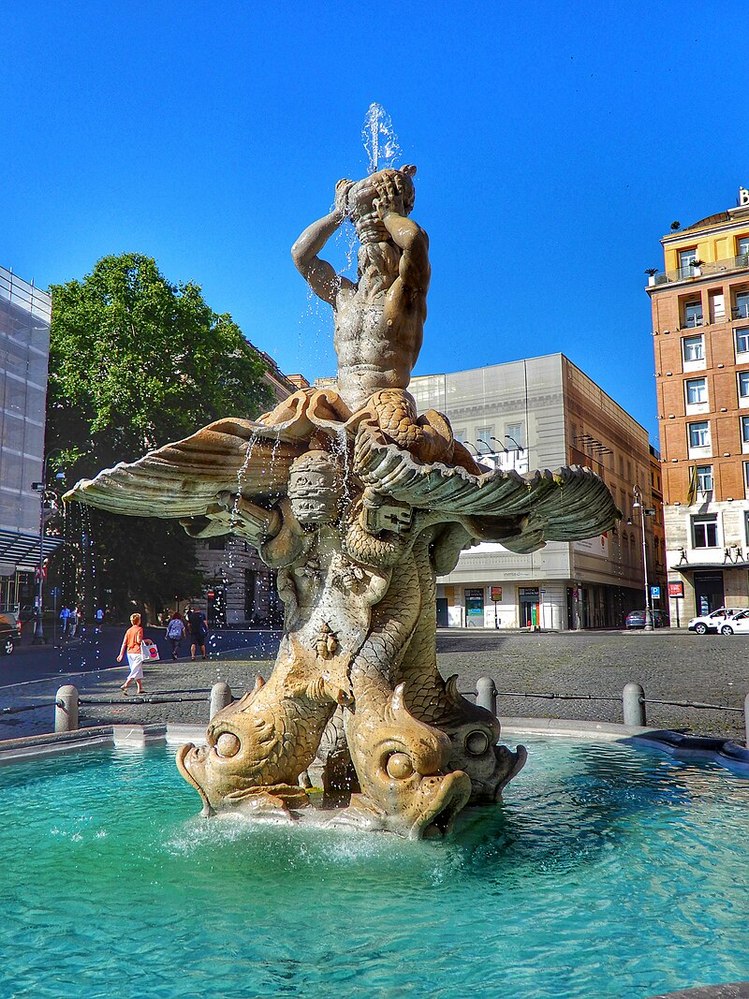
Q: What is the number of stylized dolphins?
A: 3